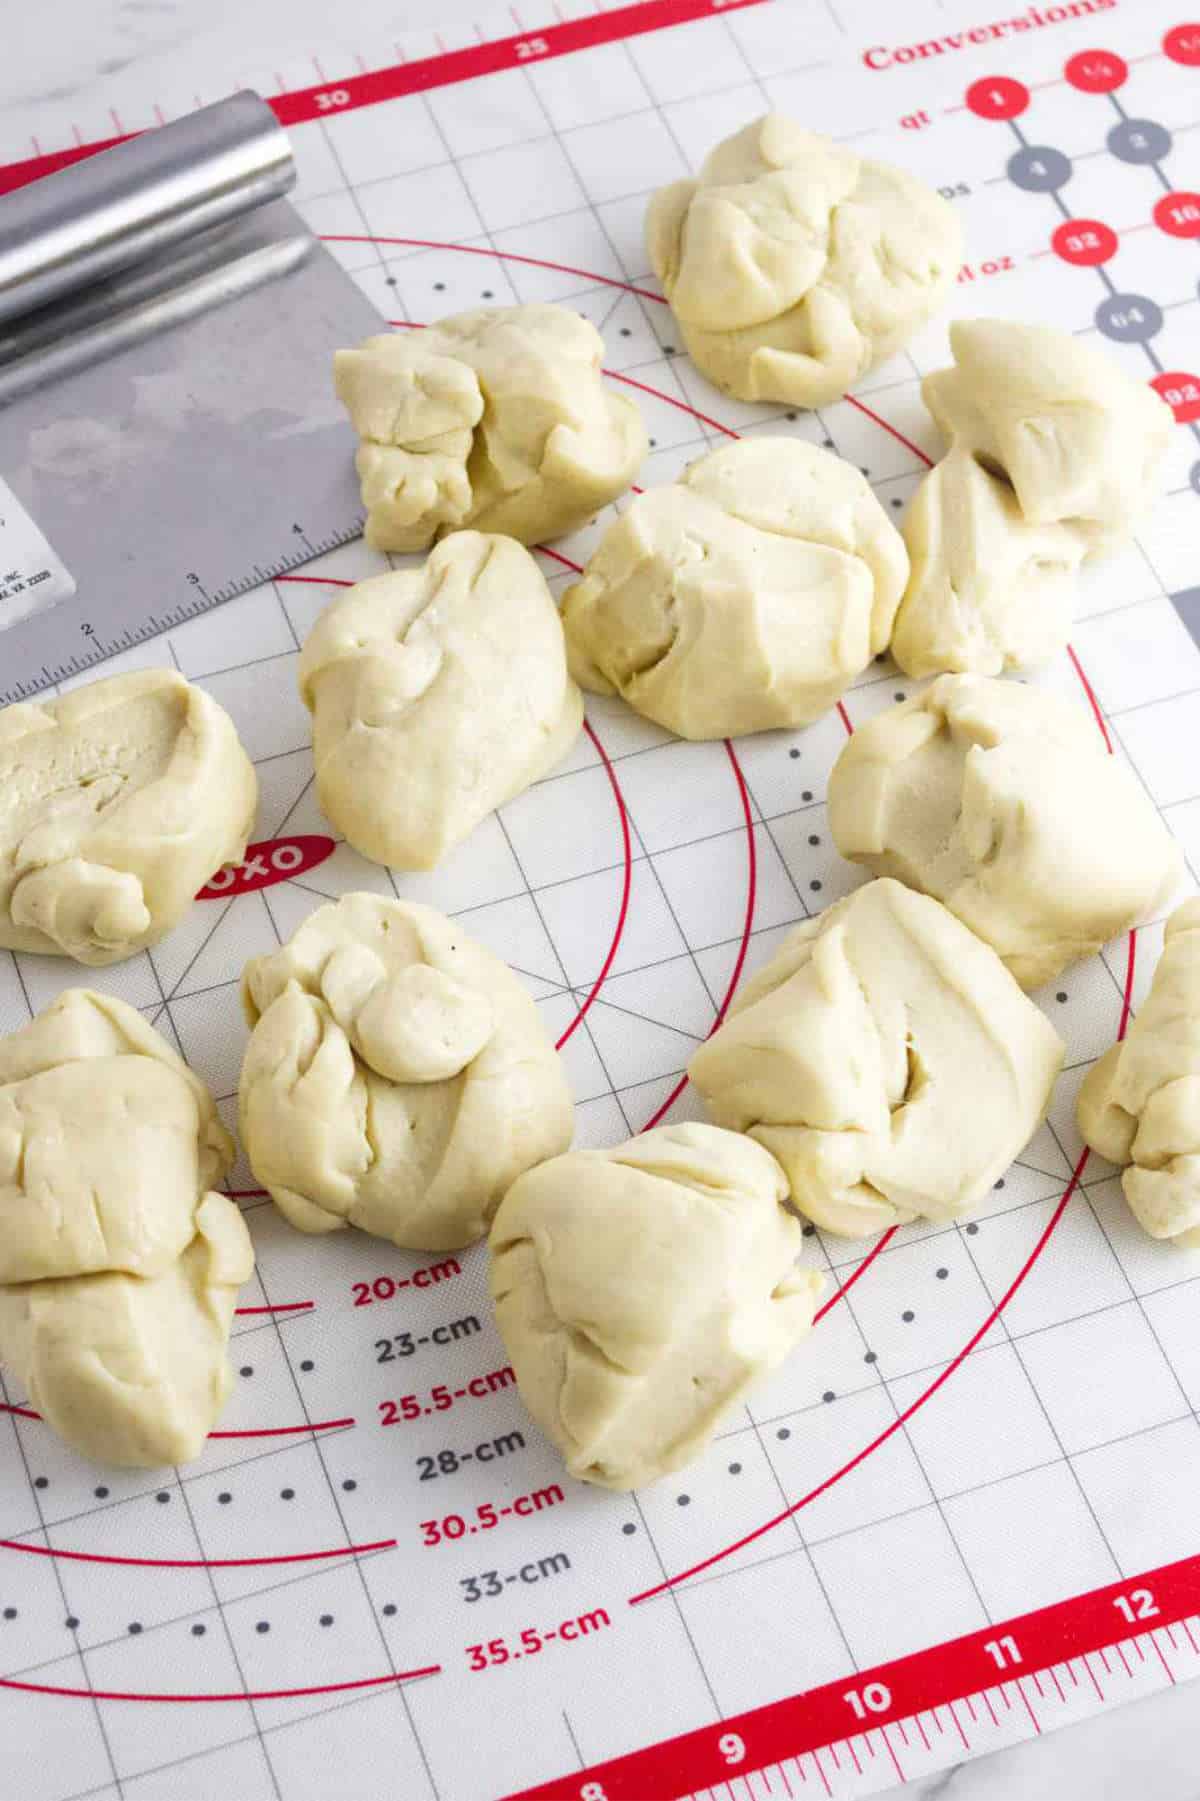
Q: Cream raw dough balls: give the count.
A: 12